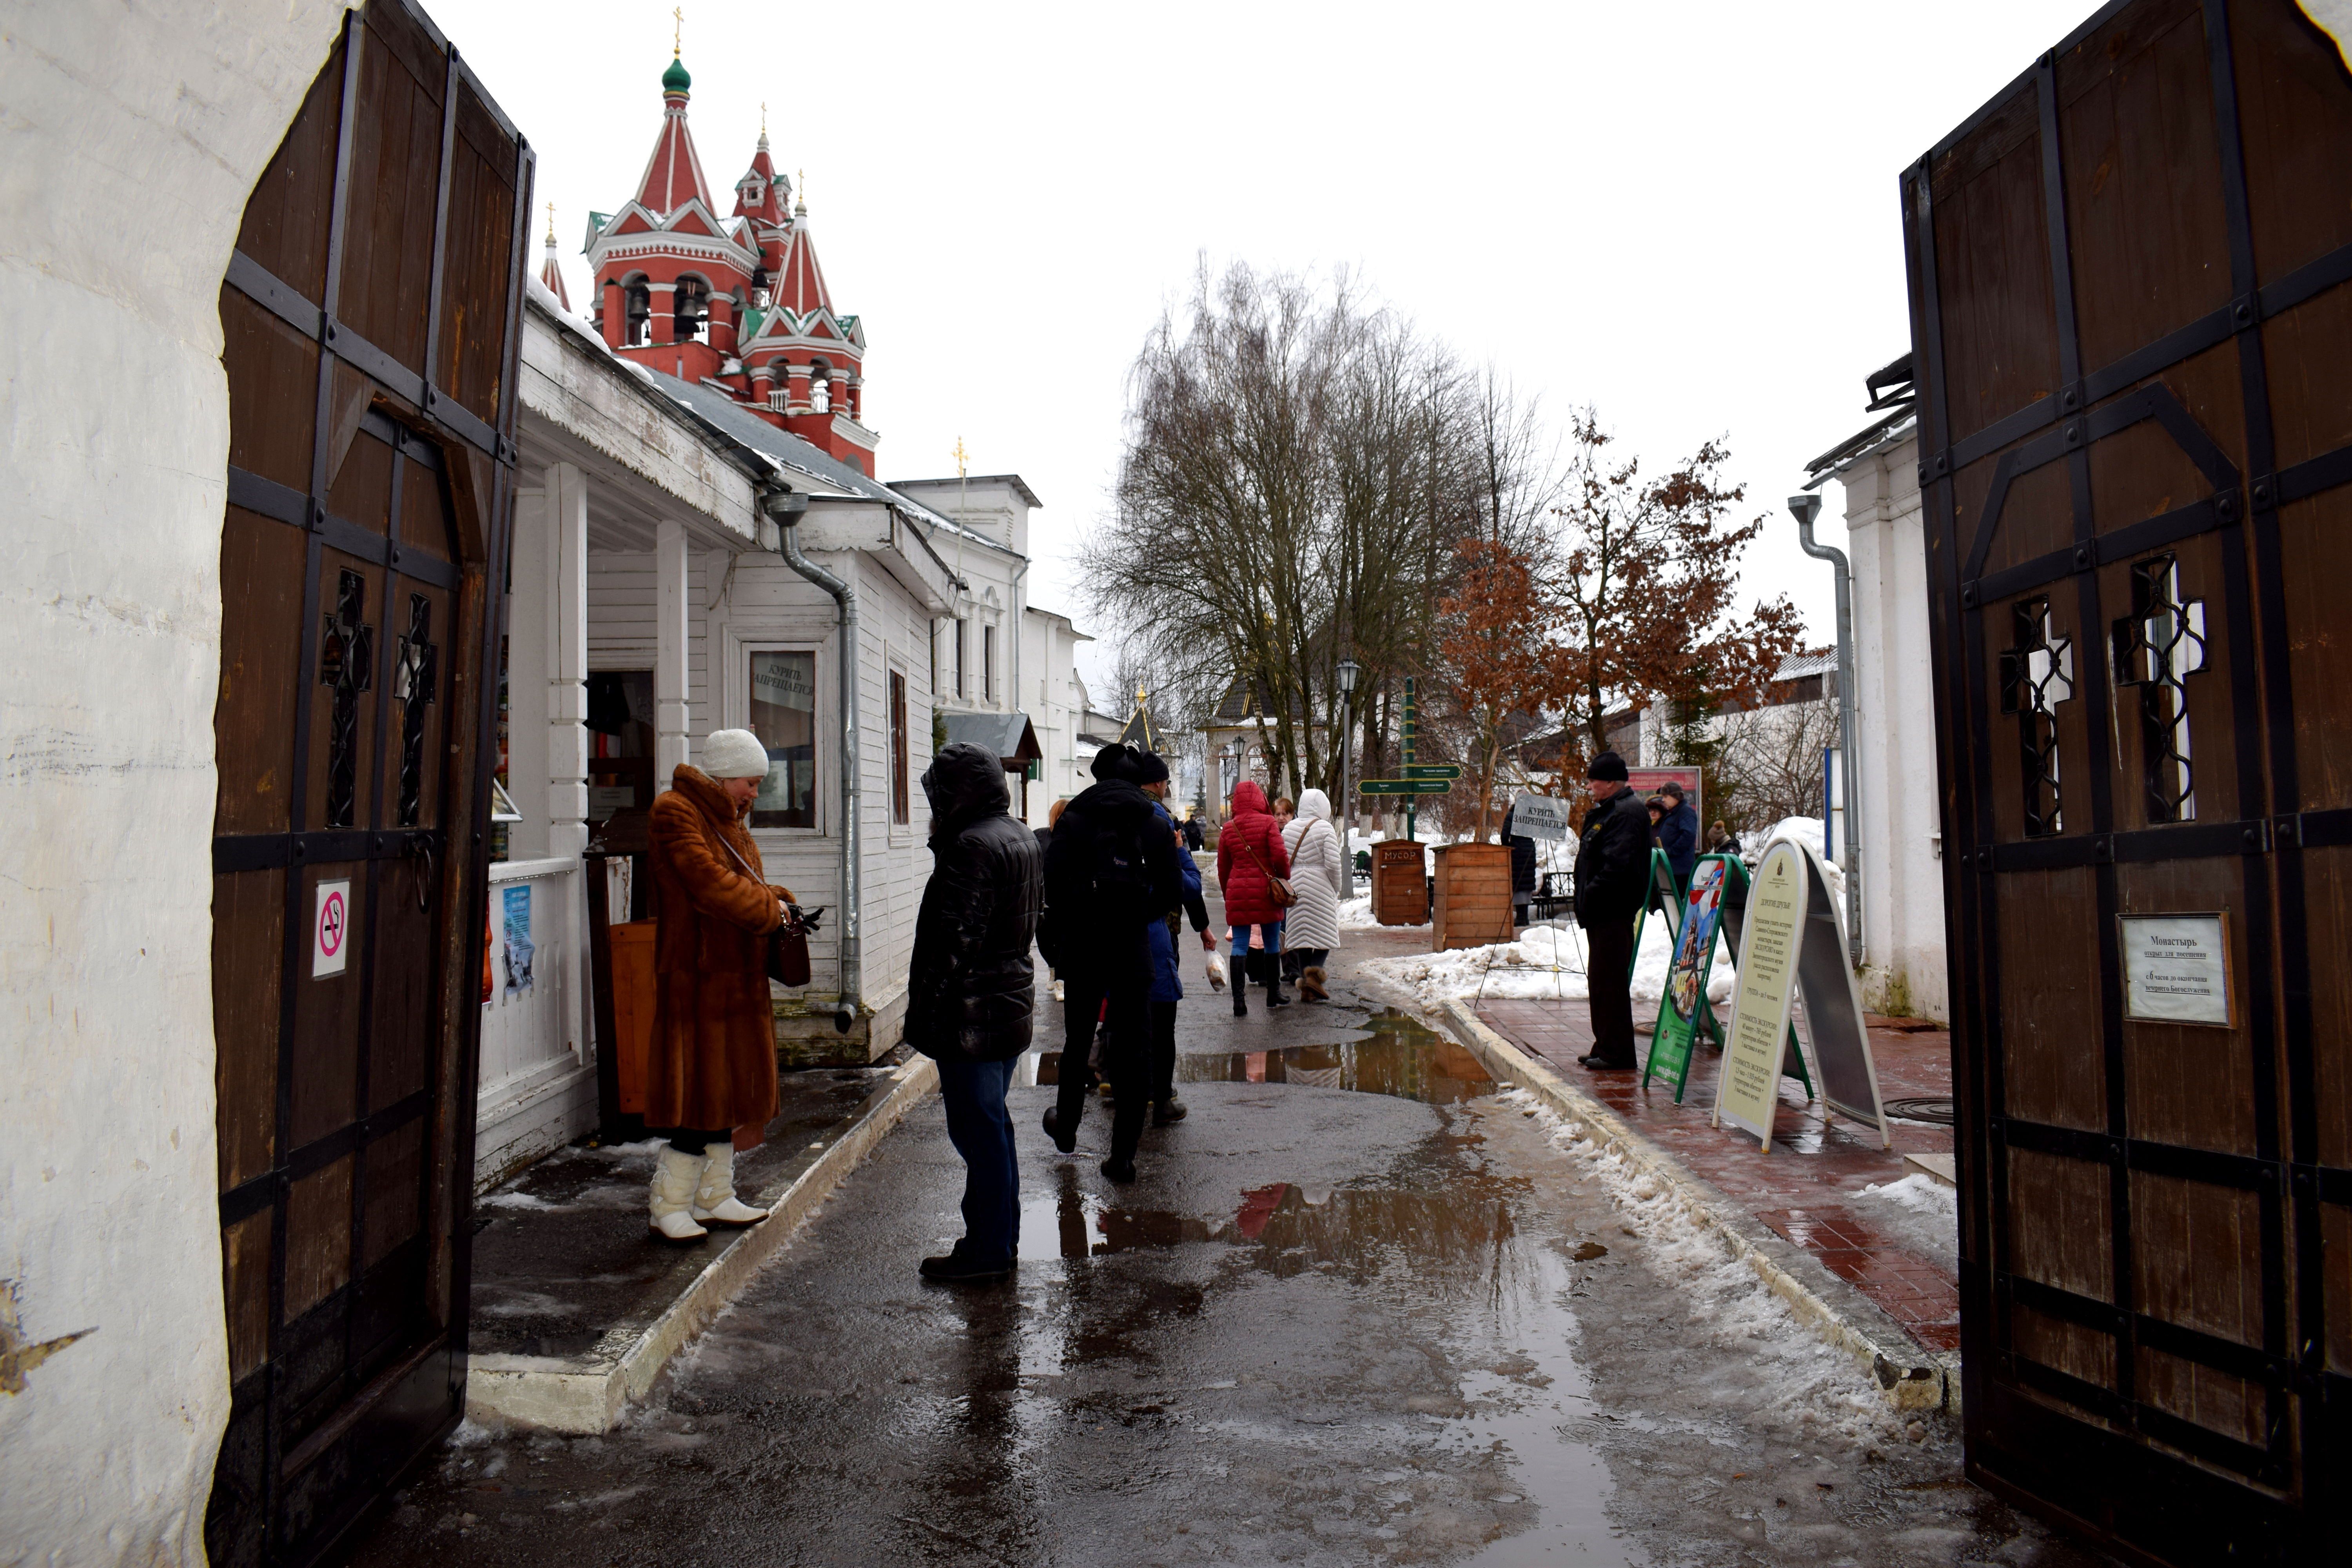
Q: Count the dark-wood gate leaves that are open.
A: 2